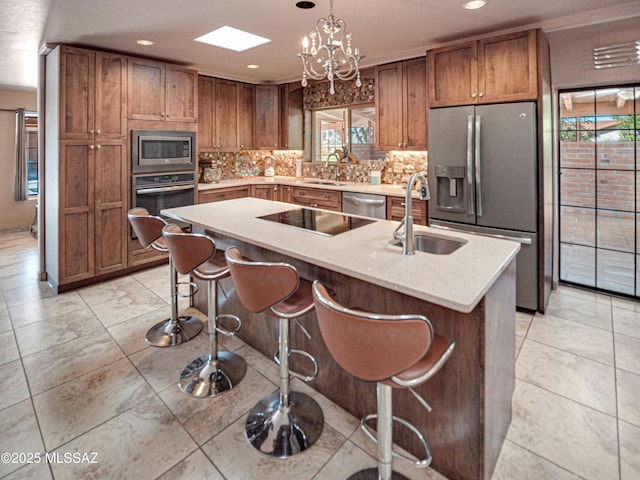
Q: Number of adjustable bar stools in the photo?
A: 4